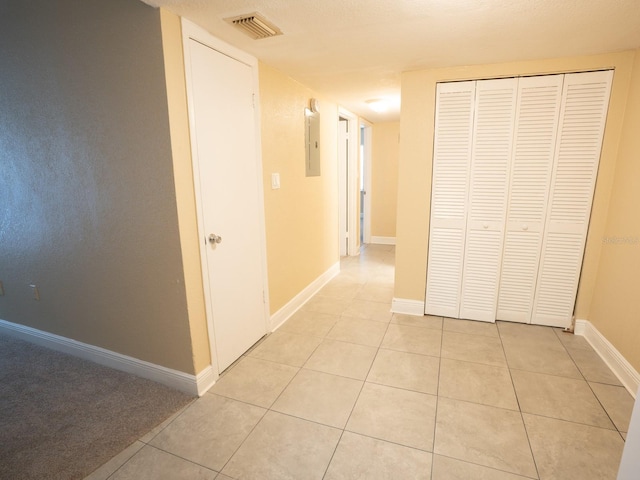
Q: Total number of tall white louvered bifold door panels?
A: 4